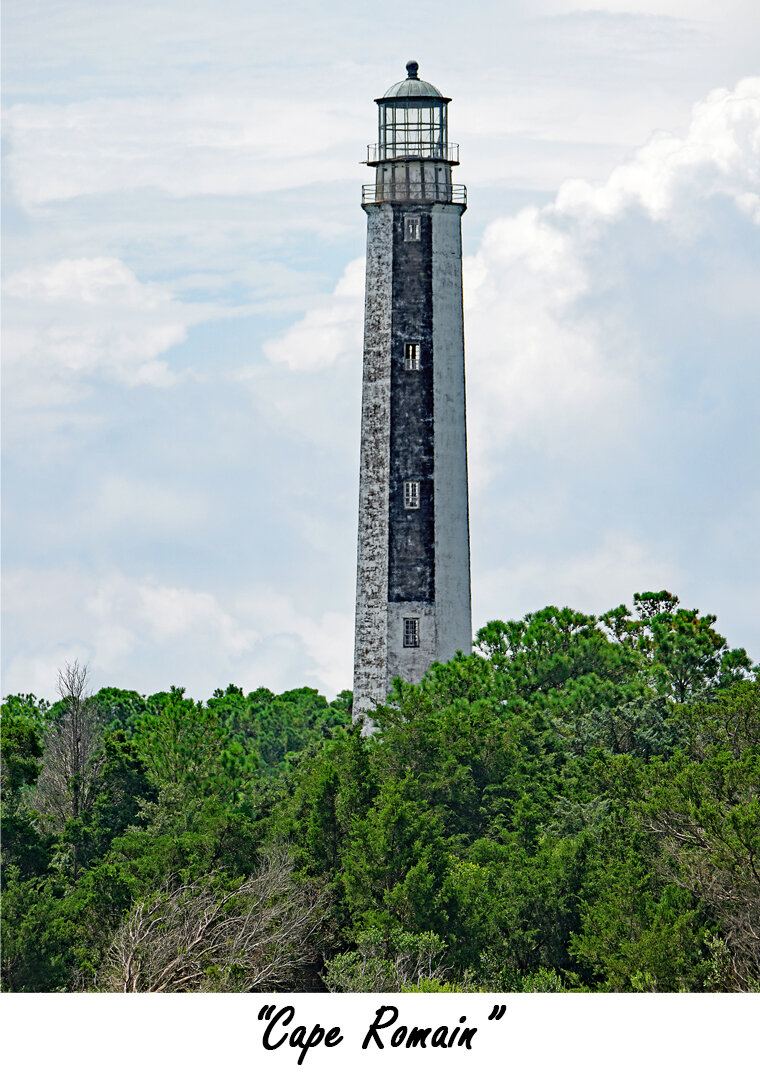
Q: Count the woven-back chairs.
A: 0